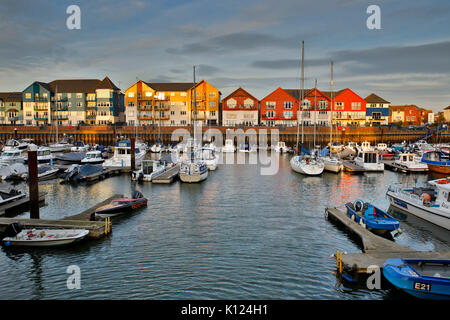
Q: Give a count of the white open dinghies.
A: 1